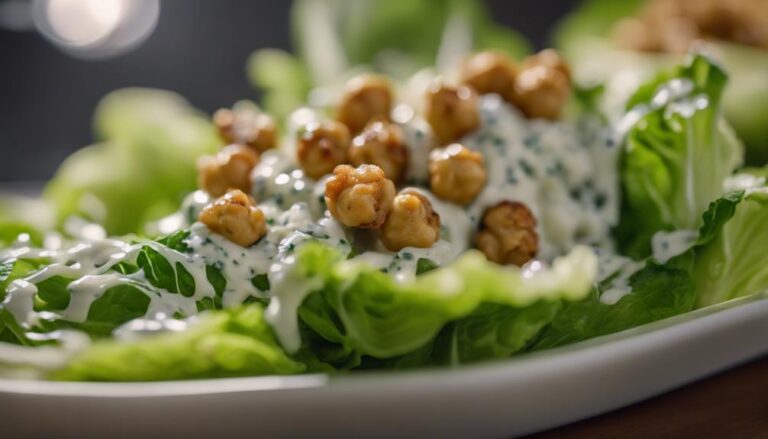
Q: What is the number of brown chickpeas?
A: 14